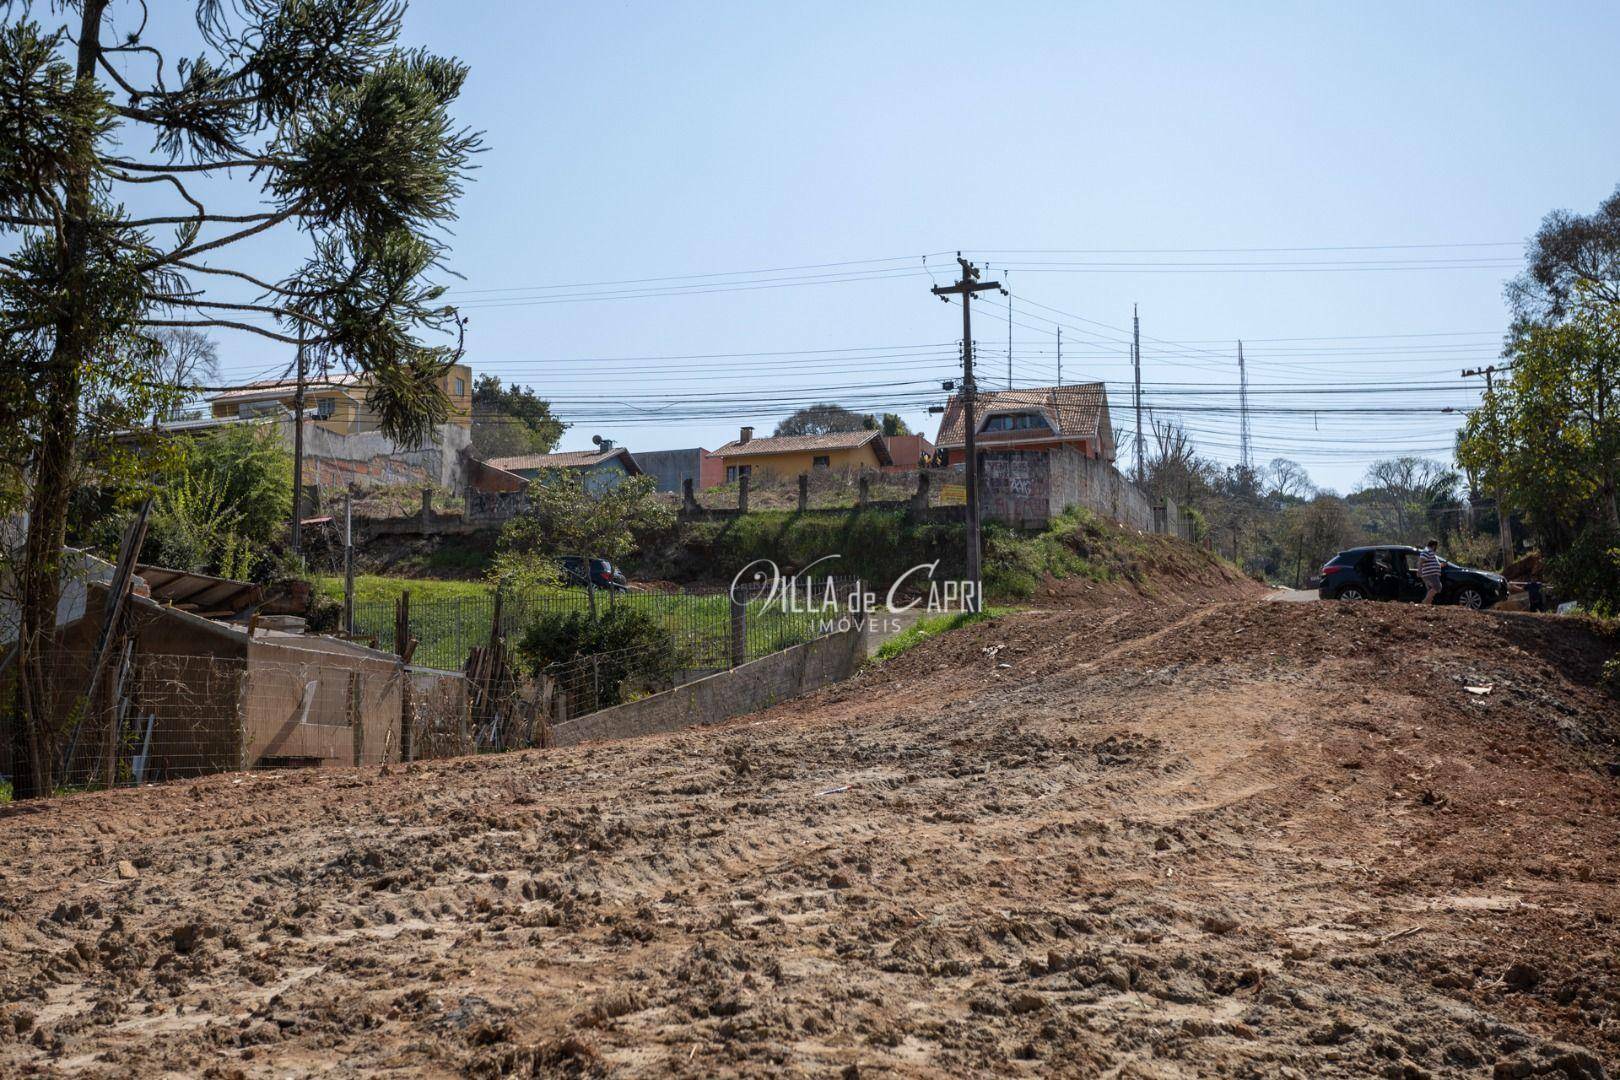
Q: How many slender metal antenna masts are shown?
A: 4